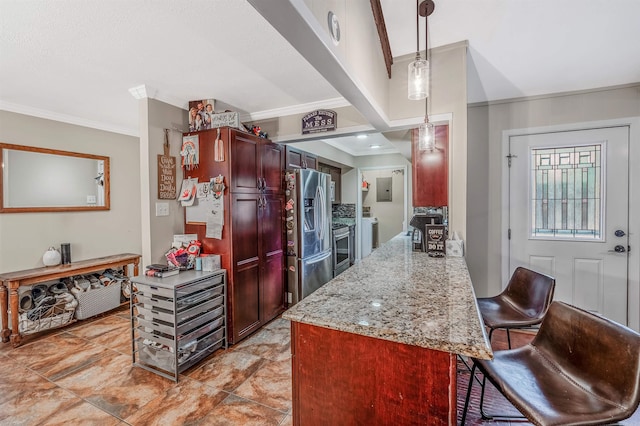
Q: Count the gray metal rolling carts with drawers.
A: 1